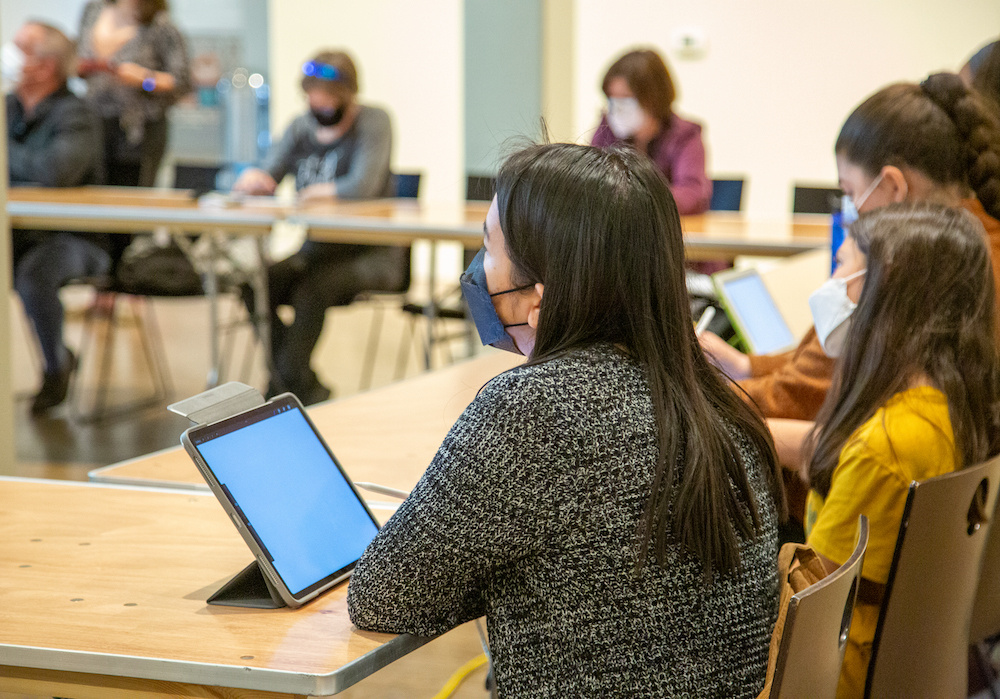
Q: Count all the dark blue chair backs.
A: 2